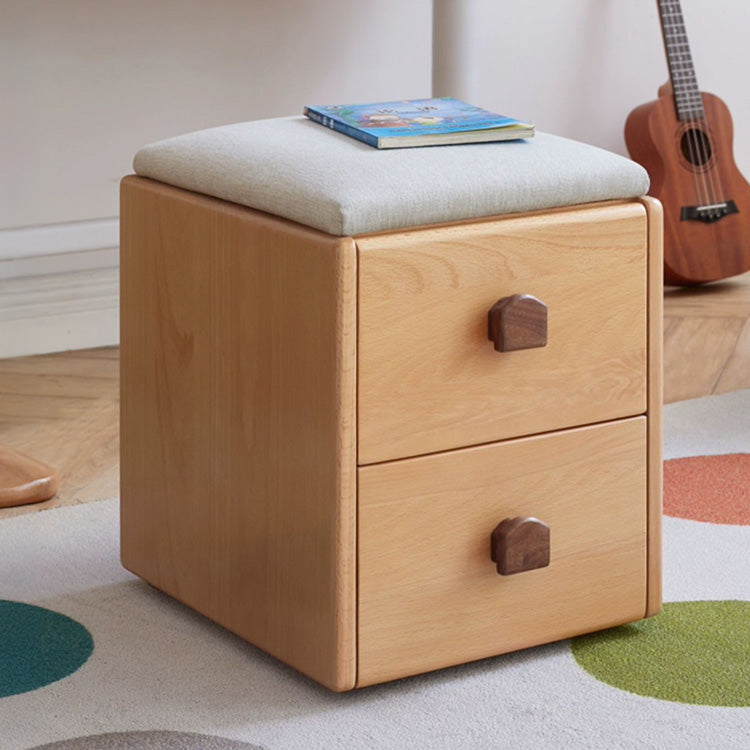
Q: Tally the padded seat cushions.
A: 1